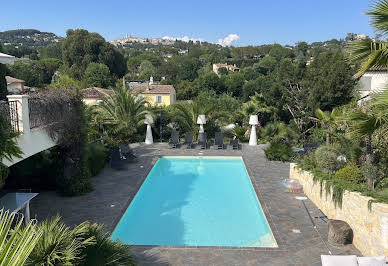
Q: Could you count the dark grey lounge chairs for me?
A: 7